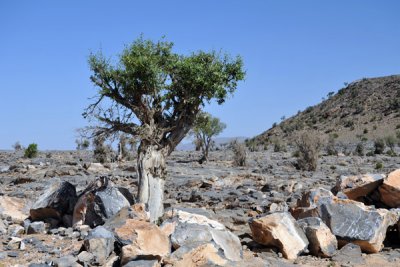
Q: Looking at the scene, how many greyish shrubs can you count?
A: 2